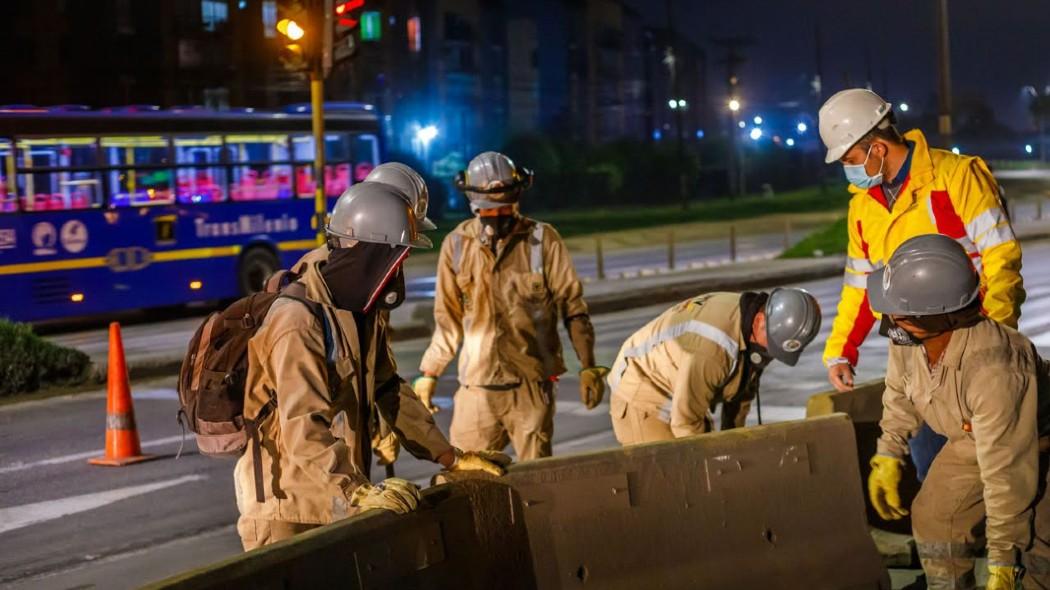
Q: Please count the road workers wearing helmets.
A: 6